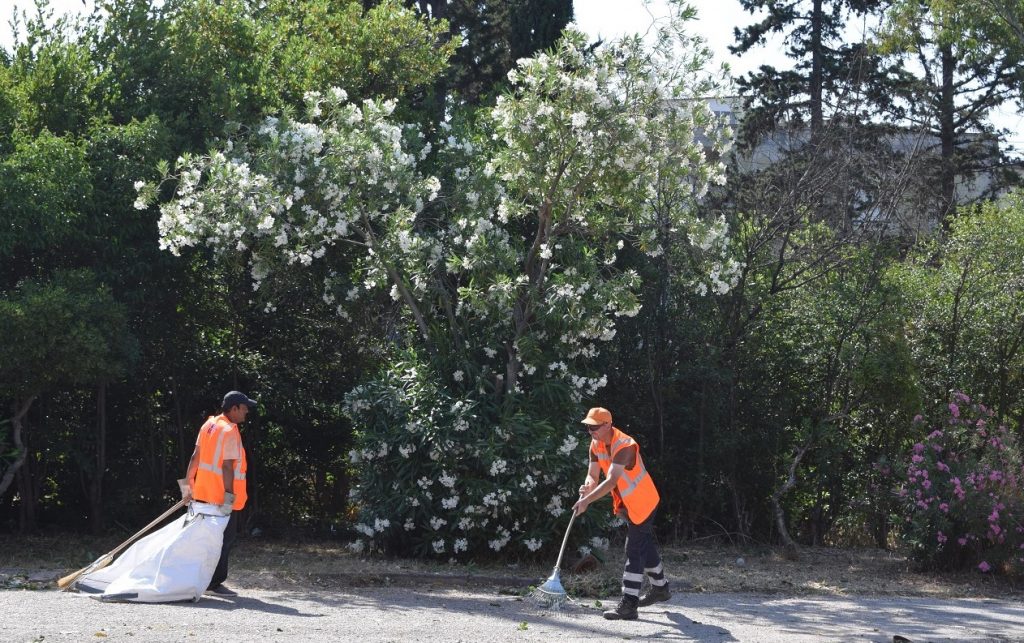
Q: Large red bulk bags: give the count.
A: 0